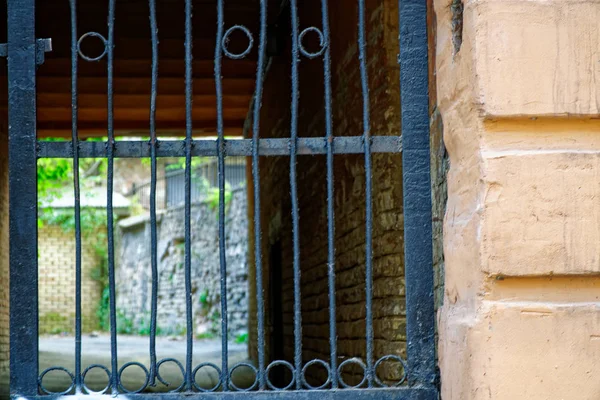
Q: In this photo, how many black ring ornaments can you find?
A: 13